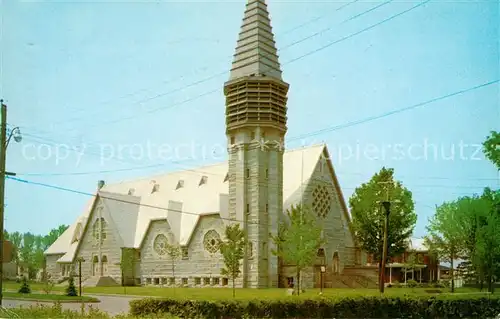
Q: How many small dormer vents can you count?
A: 5